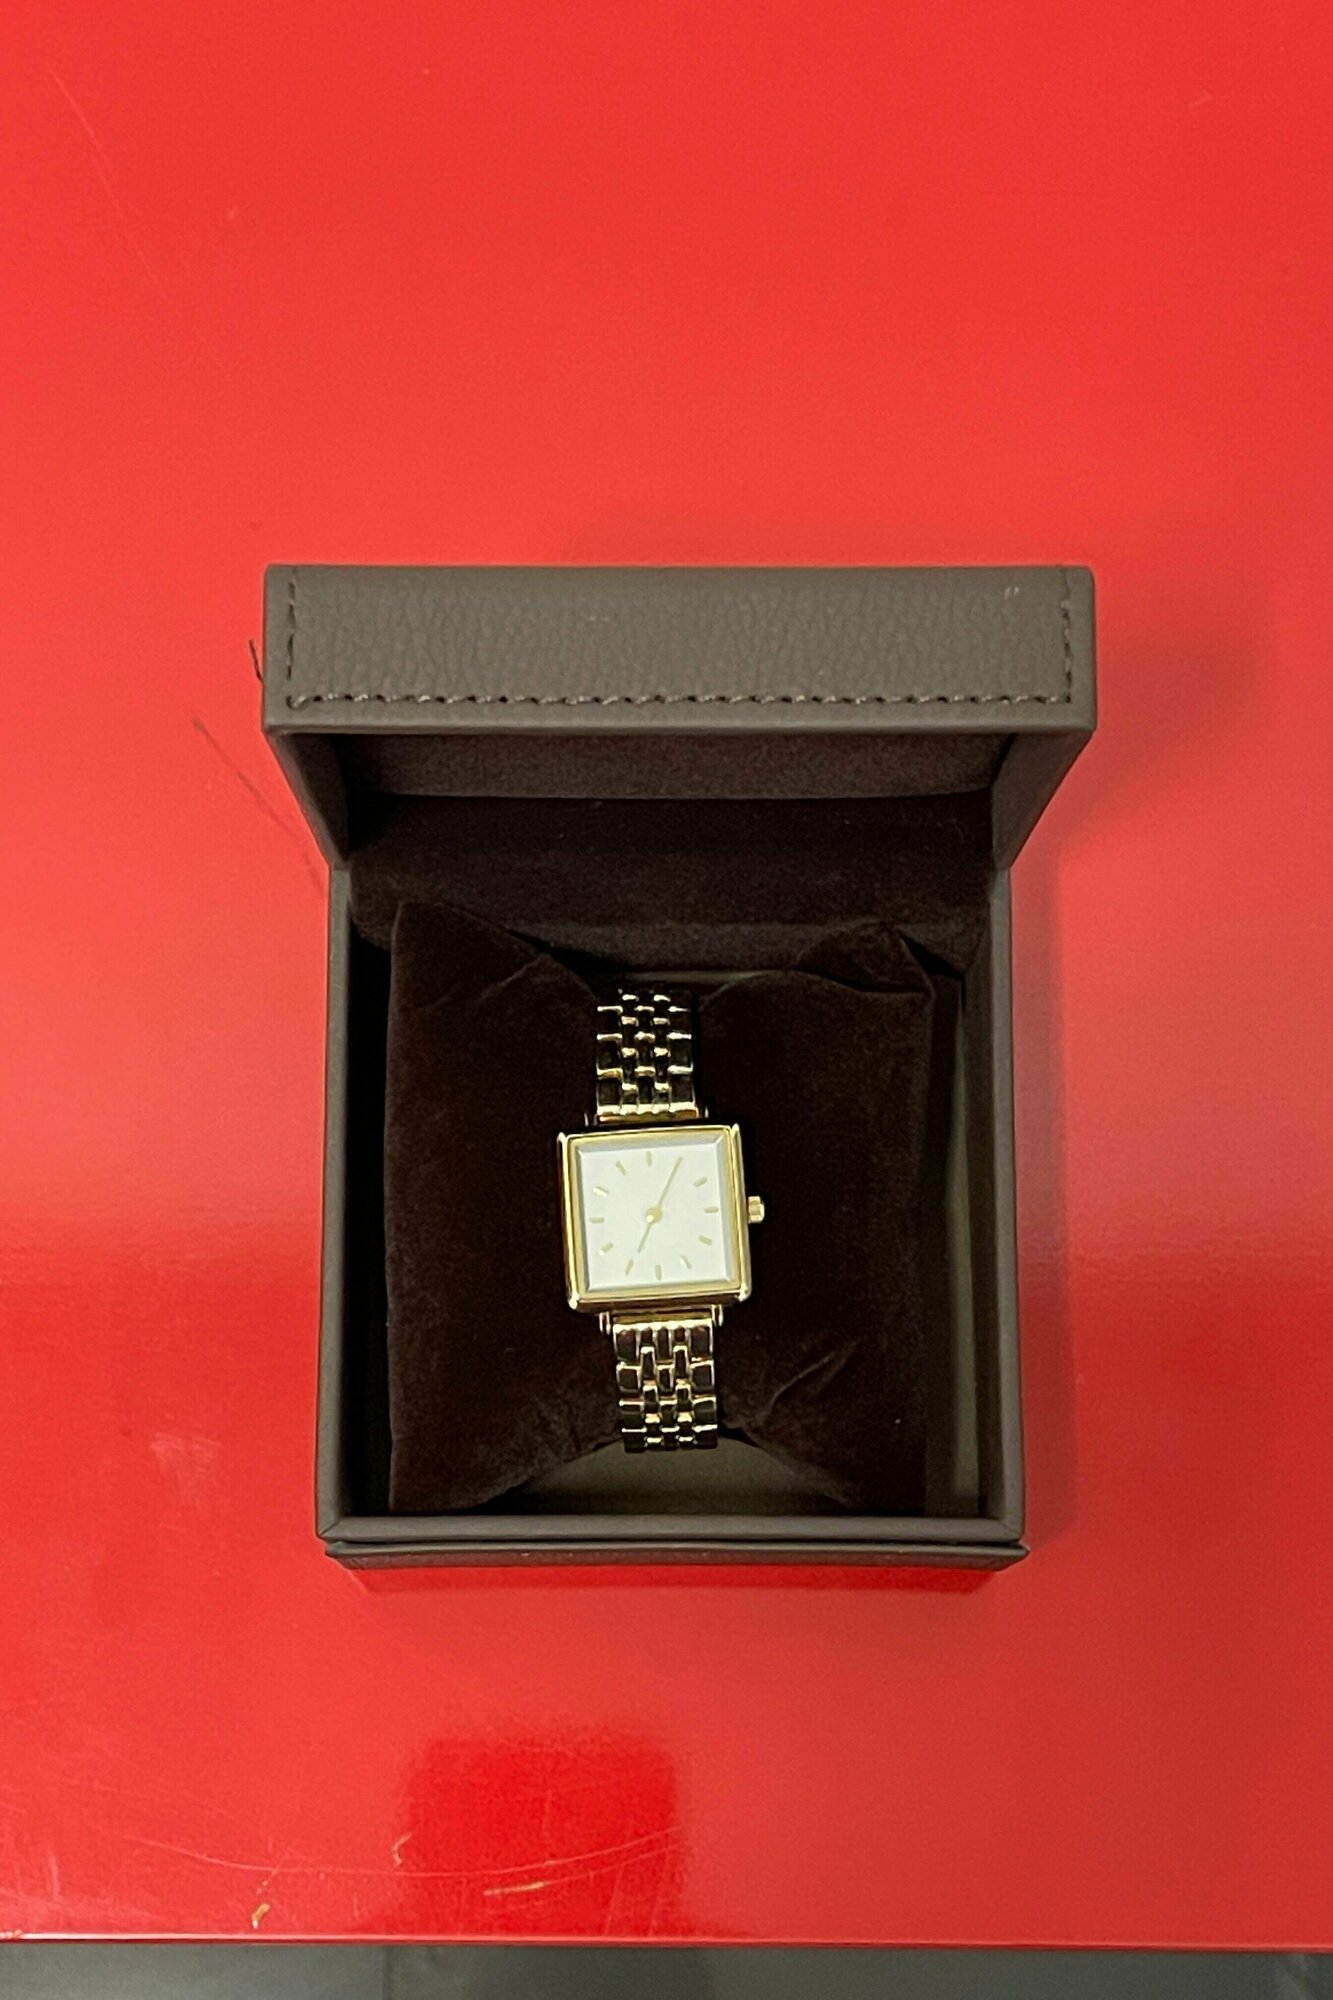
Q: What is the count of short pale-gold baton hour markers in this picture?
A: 11